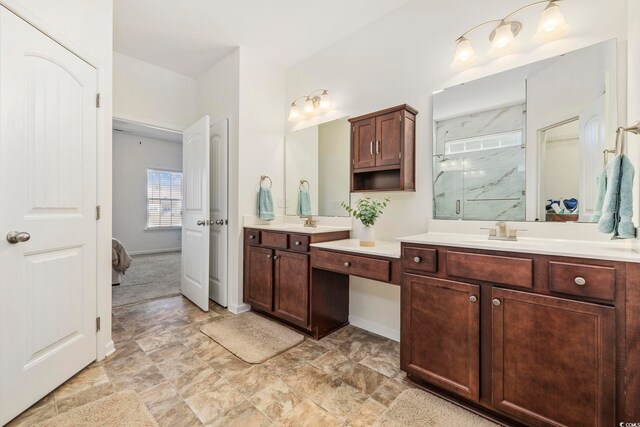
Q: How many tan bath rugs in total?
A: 3